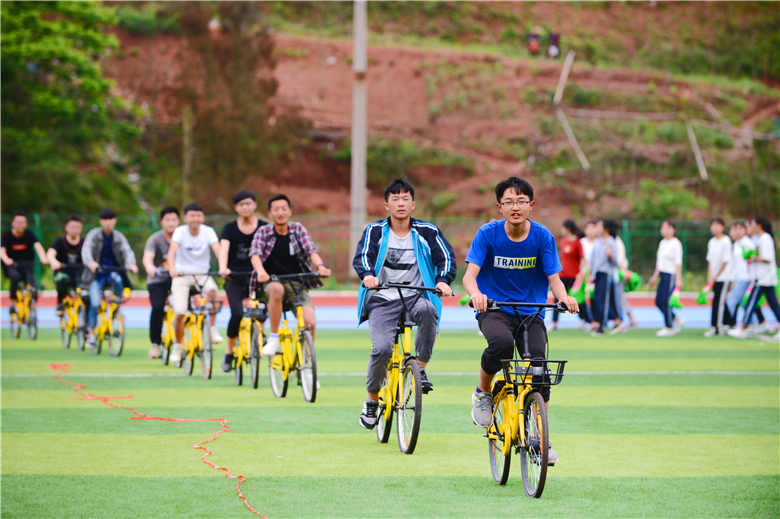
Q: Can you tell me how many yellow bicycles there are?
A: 9